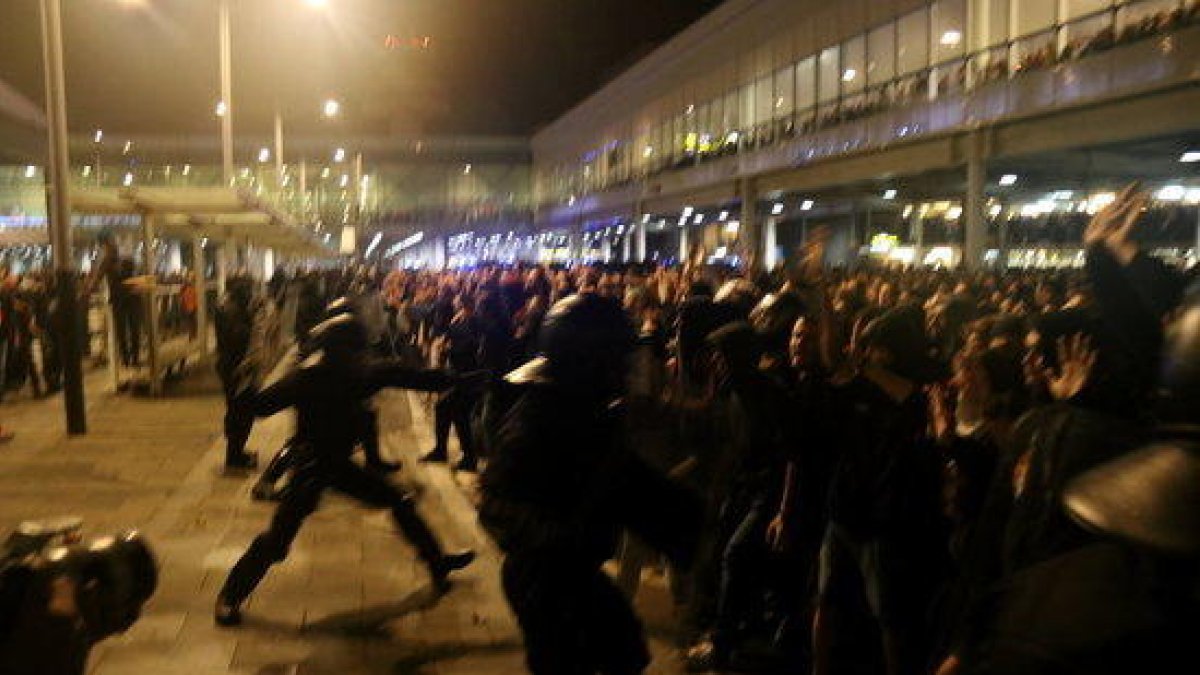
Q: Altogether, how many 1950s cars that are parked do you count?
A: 0